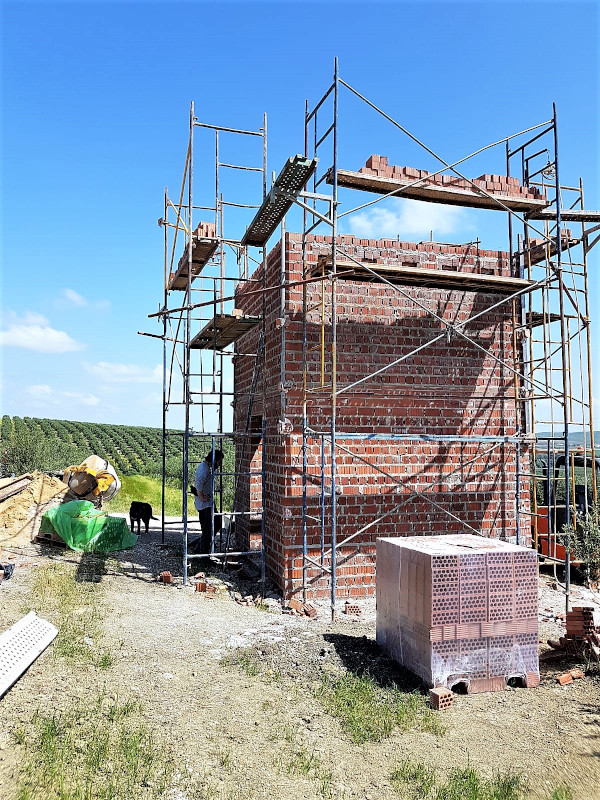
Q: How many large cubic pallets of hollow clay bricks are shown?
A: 1